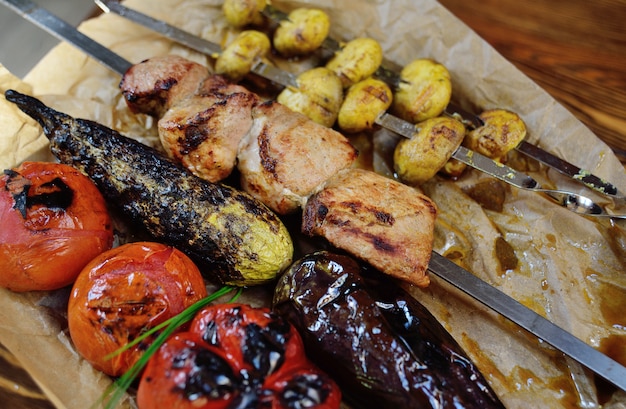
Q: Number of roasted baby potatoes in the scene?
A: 9